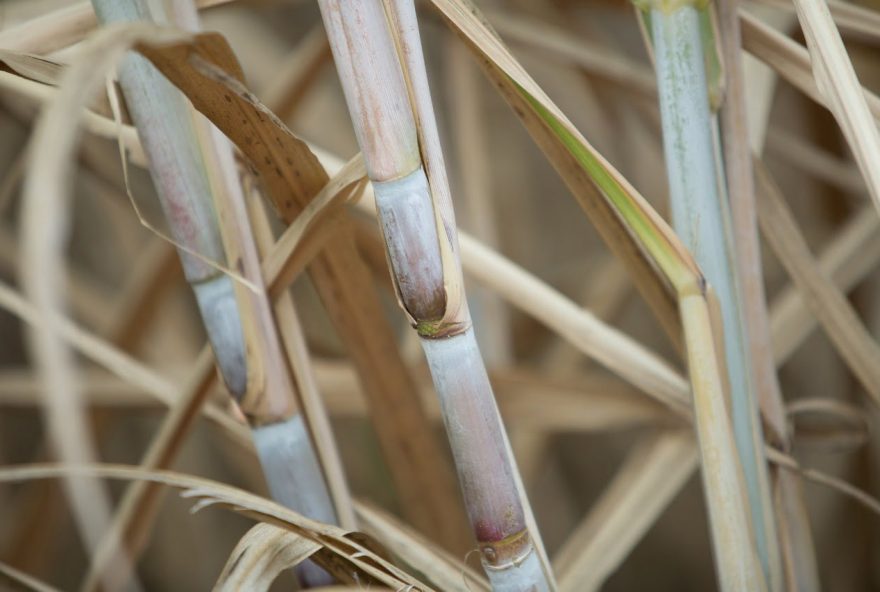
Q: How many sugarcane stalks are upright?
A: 3